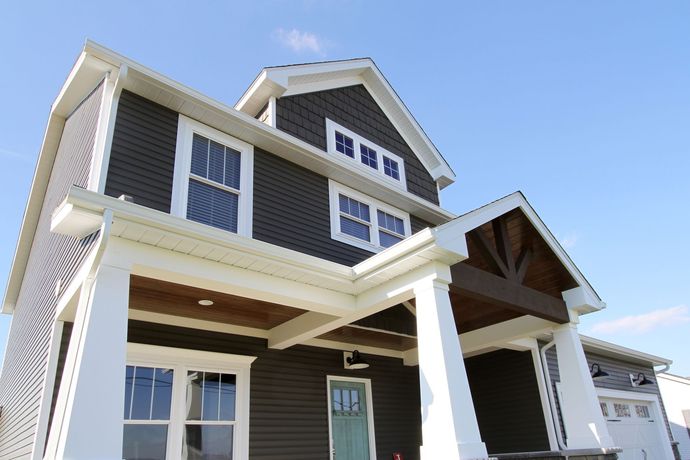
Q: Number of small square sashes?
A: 3